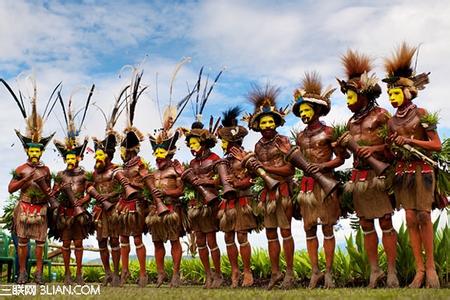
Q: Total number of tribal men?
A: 11